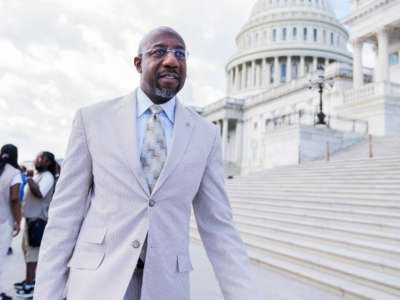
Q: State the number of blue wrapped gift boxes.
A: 0